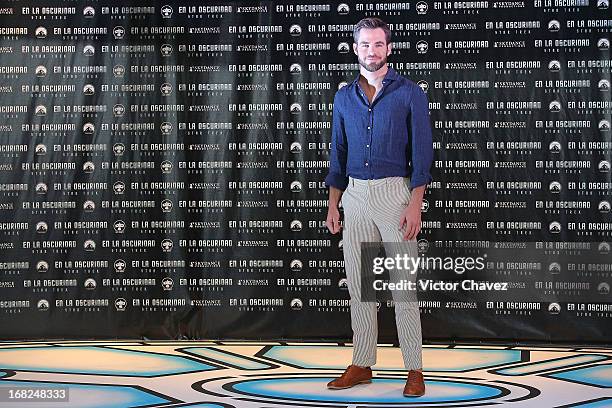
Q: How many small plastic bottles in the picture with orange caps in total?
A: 0